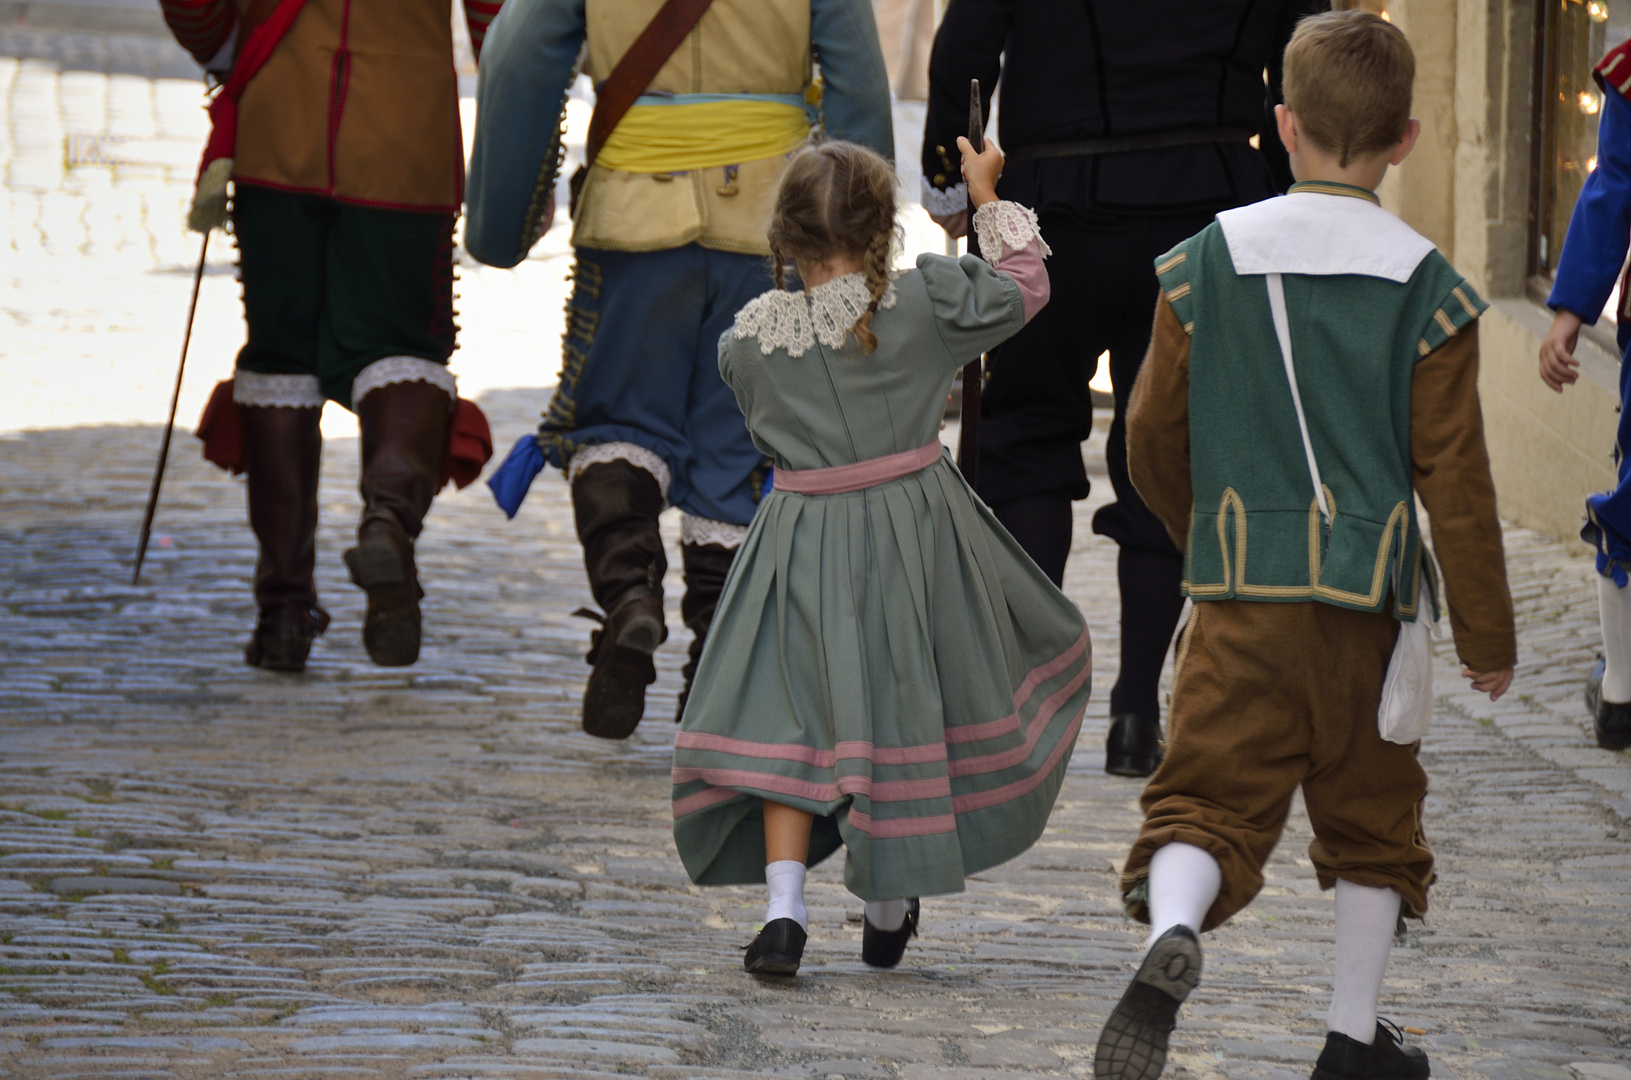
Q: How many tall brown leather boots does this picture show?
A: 4